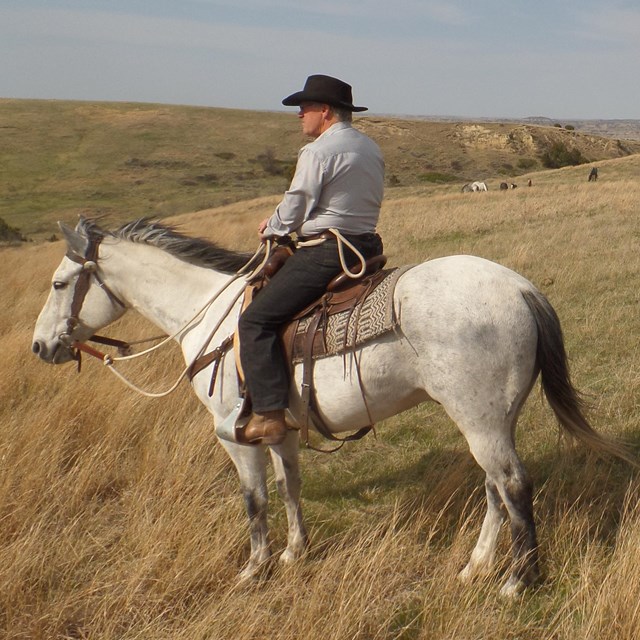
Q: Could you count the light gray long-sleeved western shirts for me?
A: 1